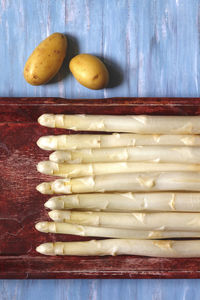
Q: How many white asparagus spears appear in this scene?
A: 9